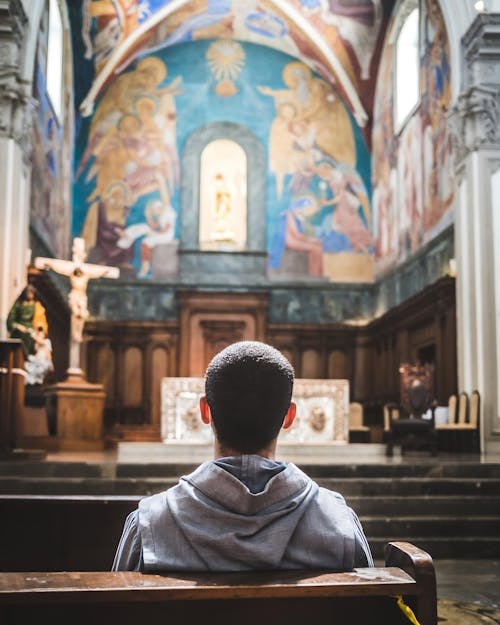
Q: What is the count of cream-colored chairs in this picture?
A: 5